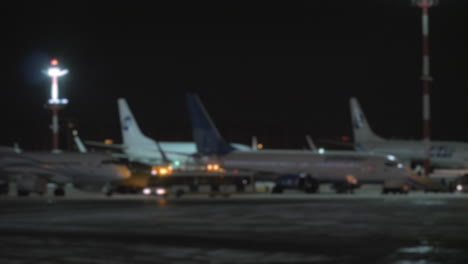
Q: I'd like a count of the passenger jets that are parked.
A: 4